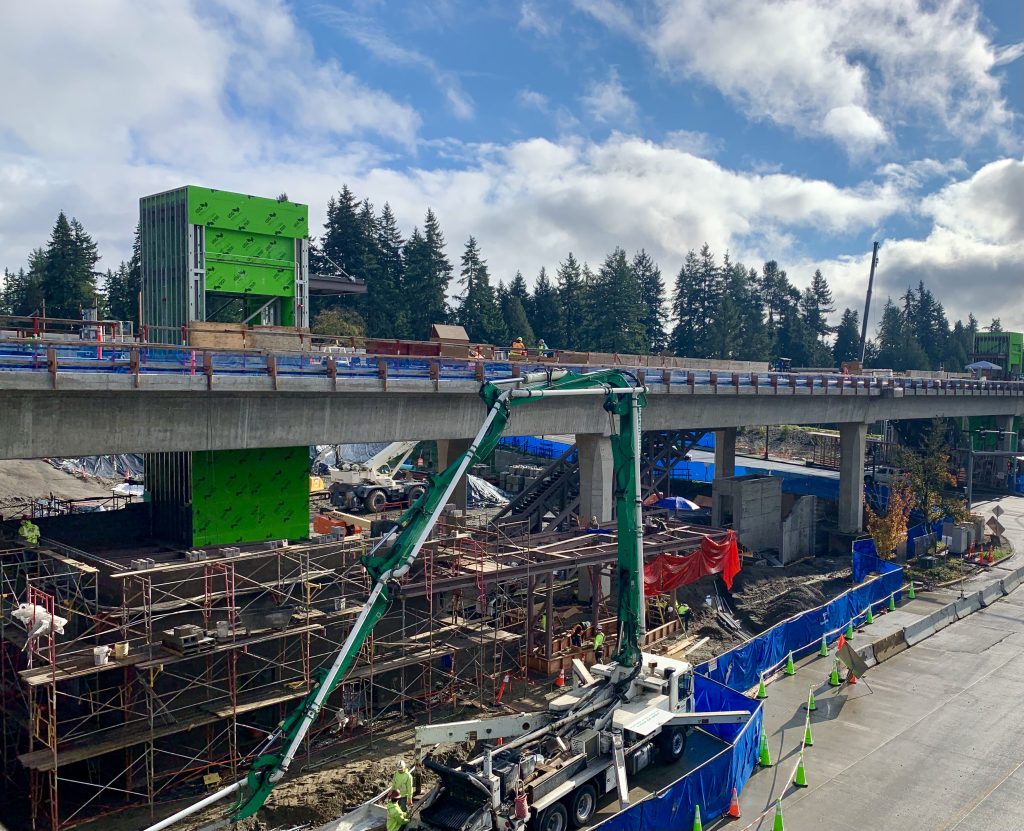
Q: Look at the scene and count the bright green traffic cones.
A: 15